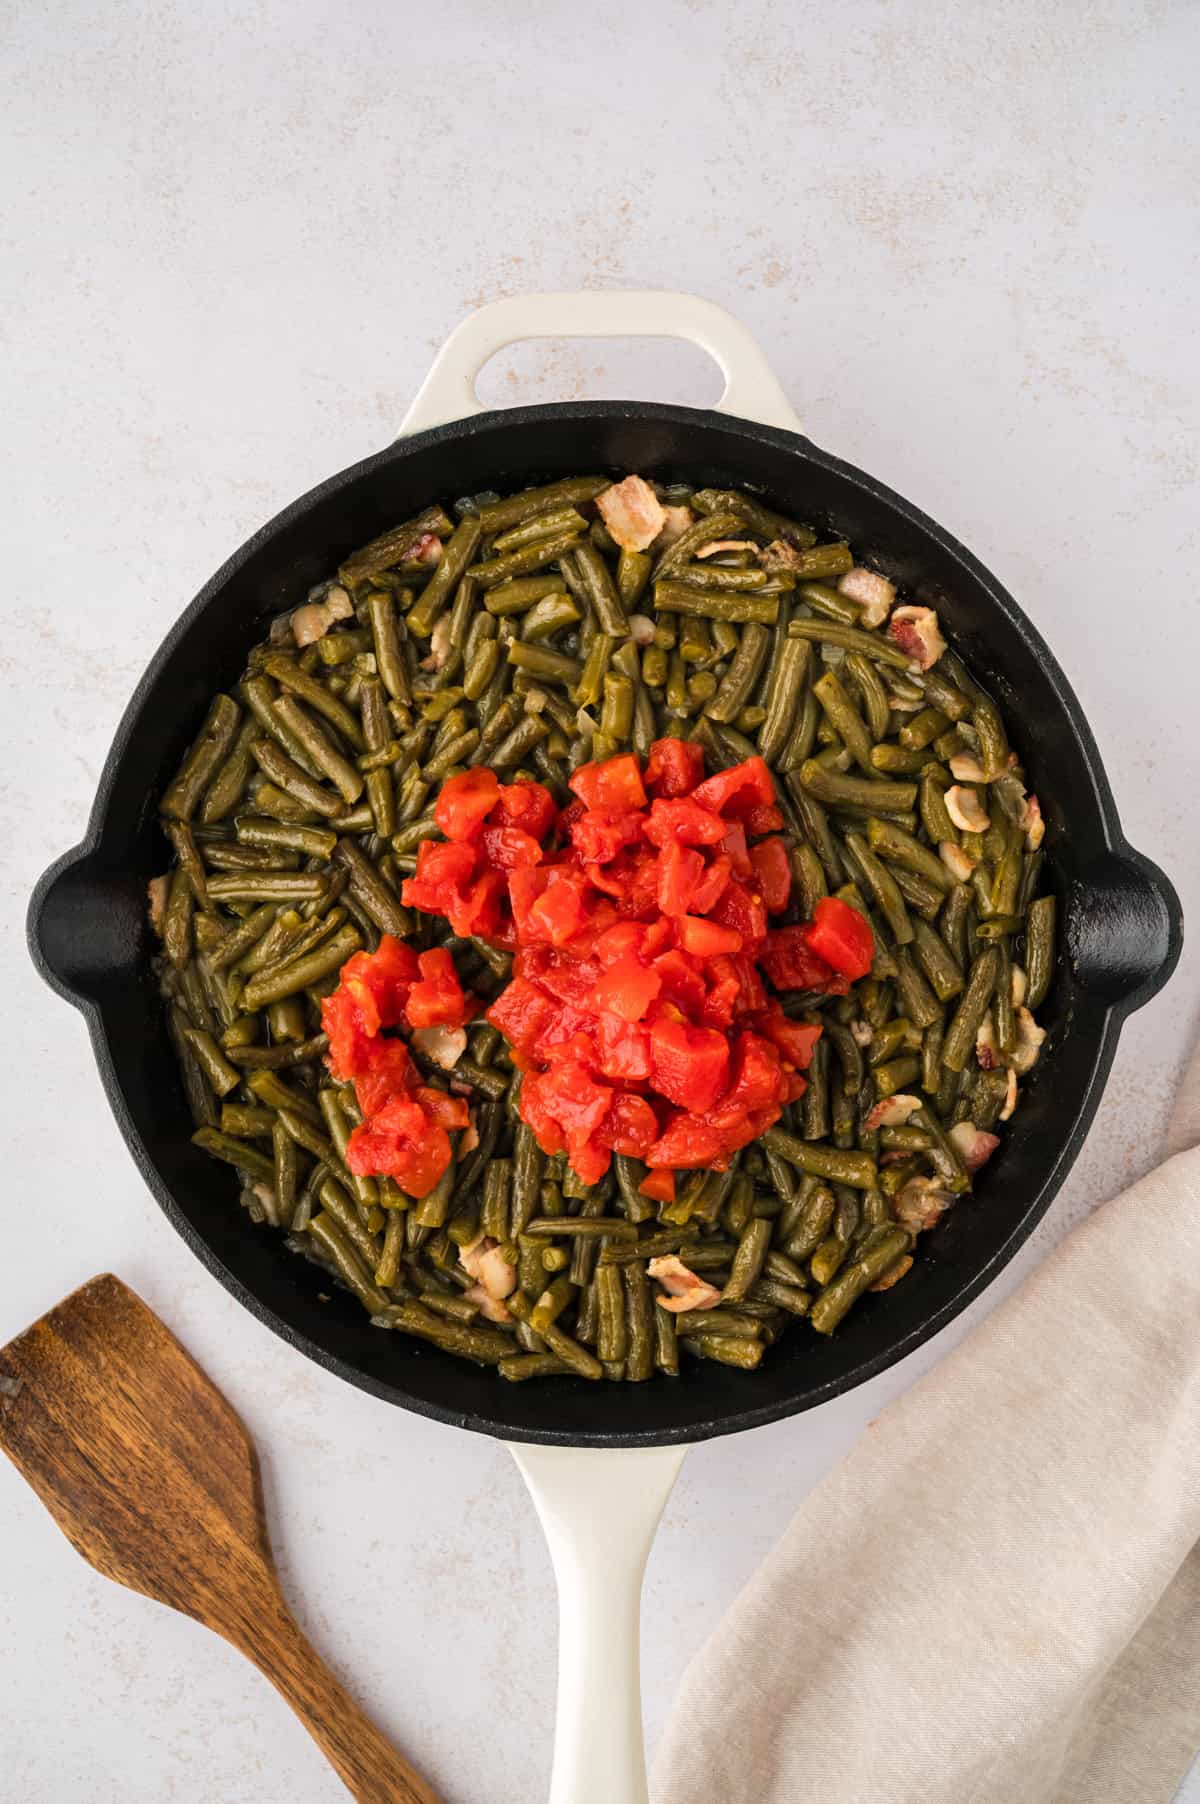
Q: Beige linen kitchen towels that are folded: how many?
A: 1